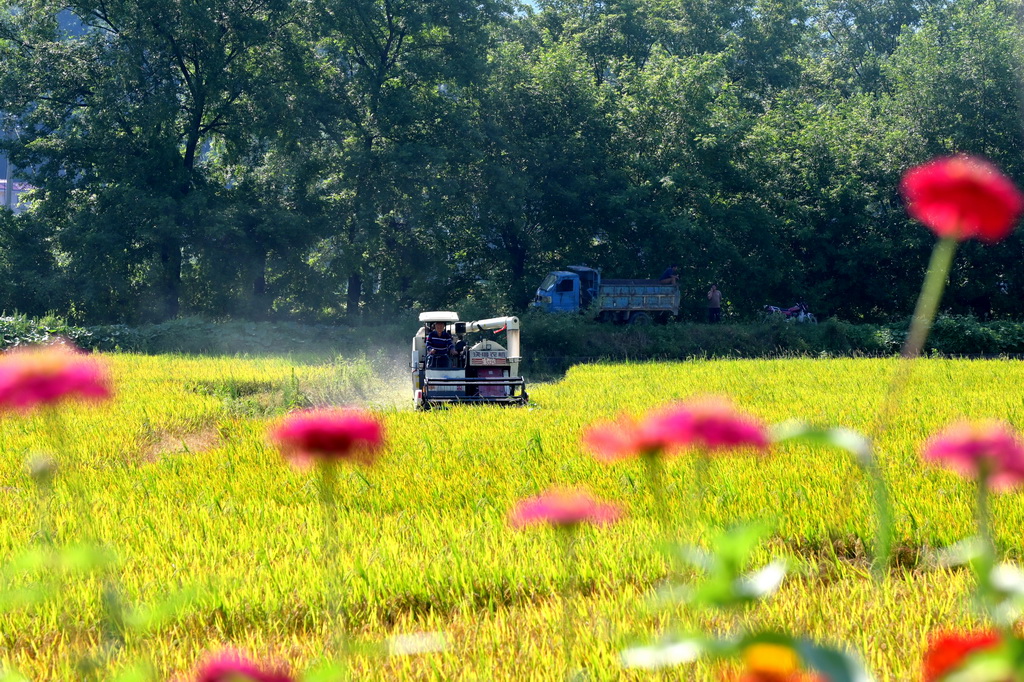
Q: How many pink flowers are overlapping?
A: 2